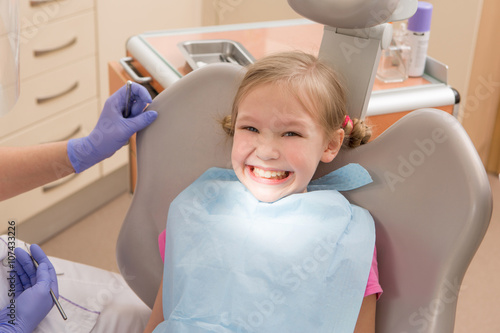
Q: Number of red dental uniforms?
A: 0